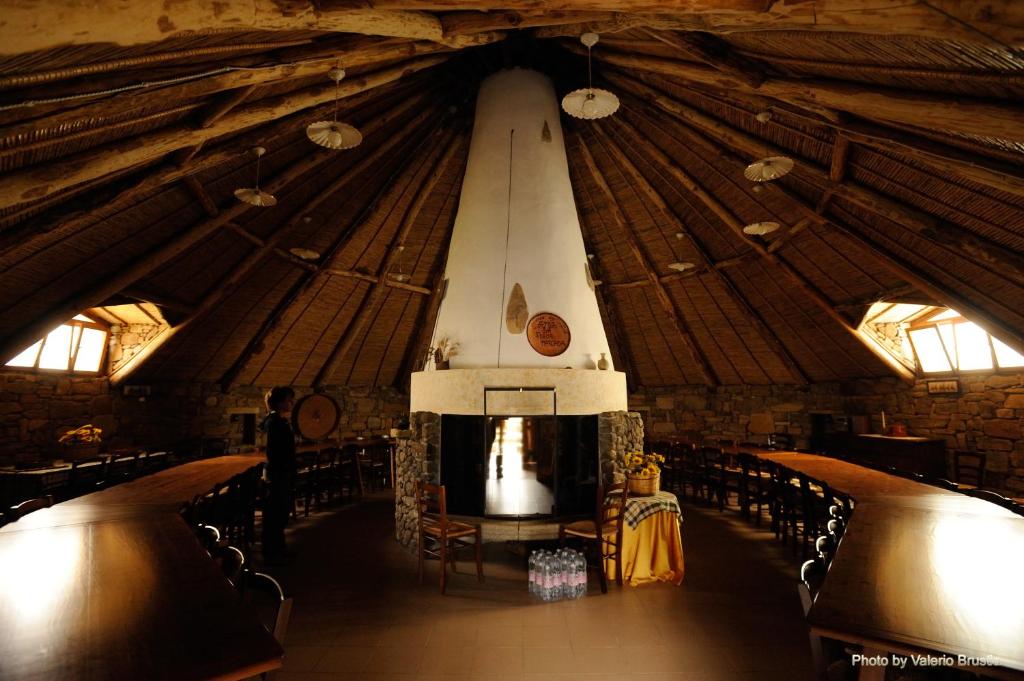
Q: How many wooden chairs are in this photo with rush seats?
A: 2